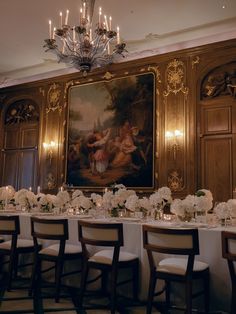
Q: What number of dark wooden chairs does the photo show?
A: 5